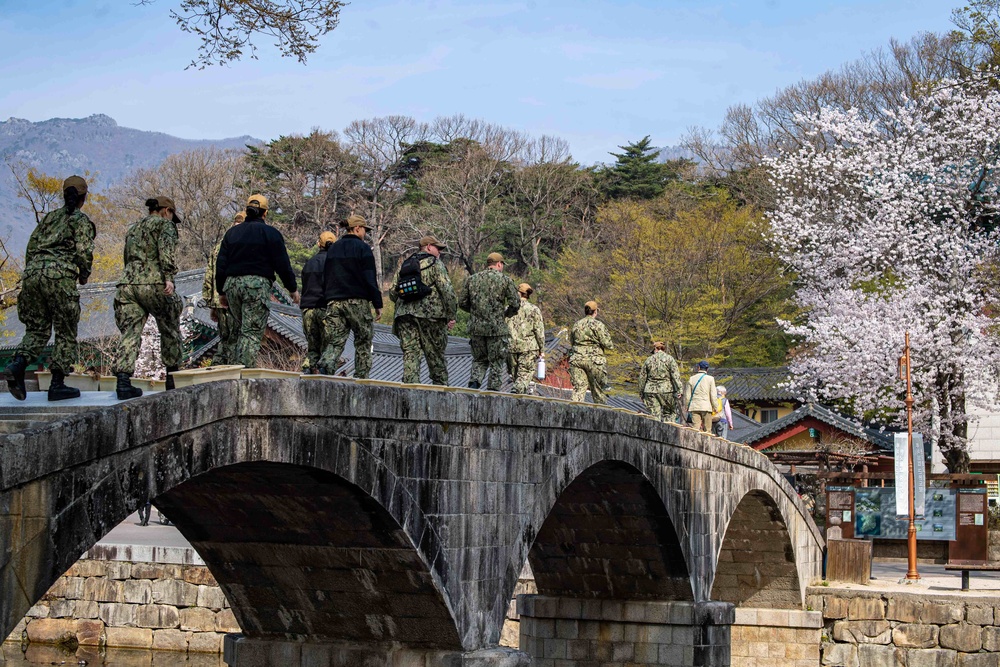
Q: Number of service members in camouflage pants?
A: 11